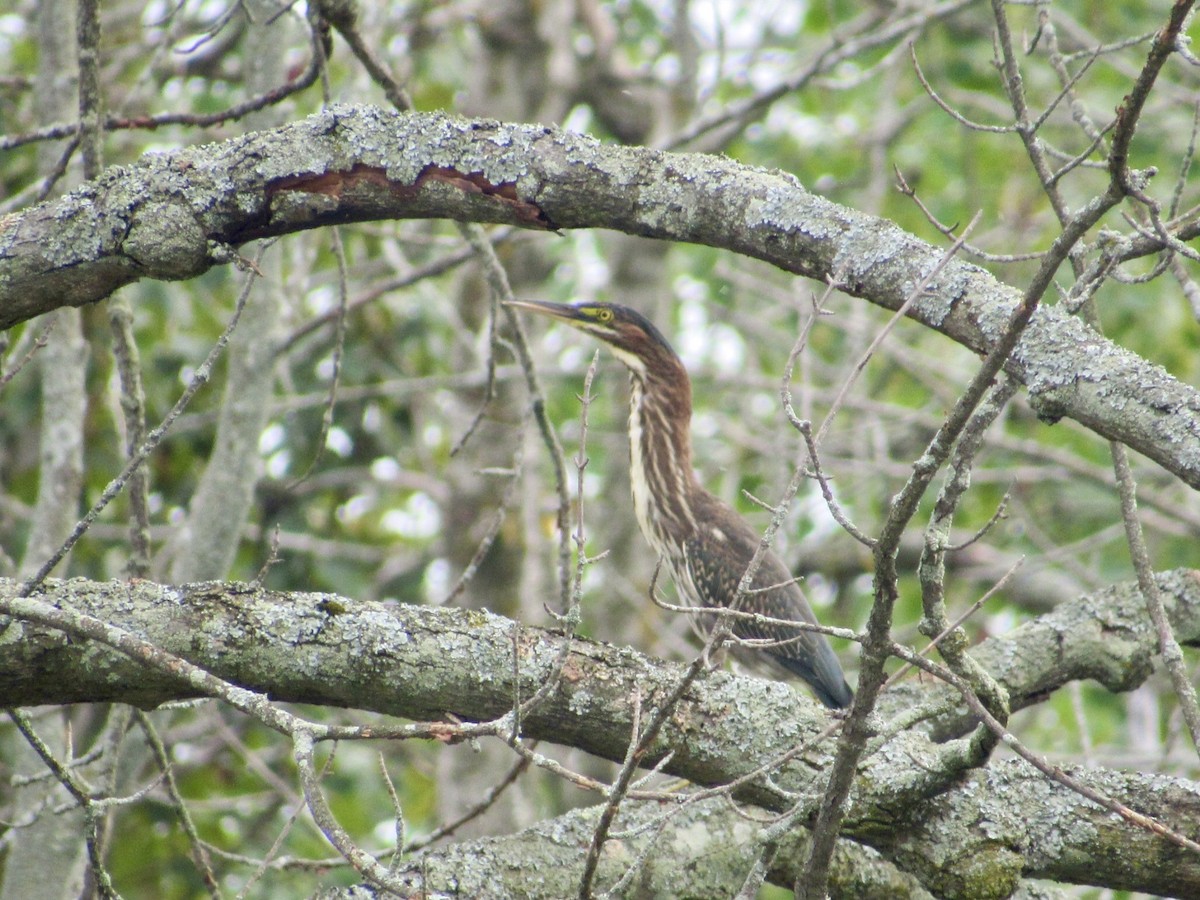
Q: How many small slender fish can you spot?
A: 0